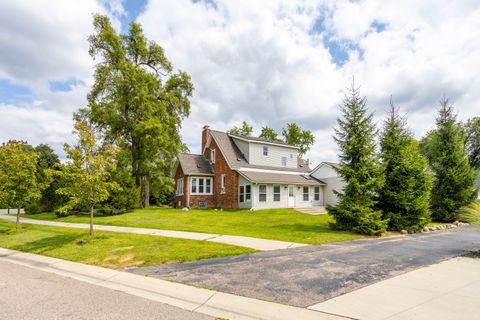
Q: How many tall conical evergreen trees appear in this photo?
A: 3